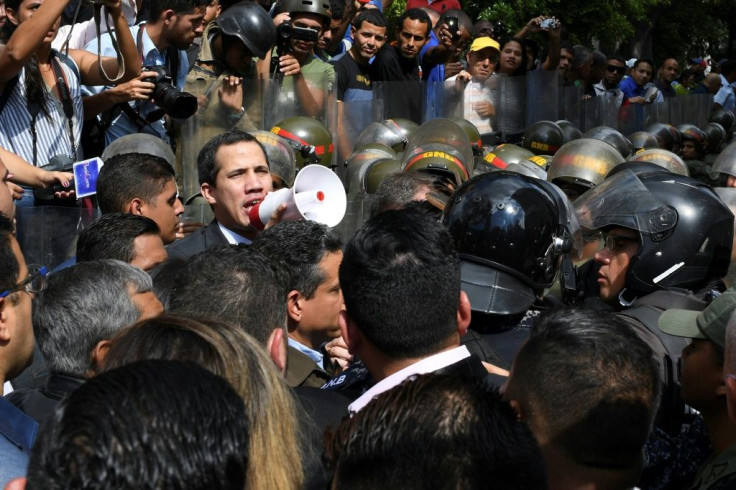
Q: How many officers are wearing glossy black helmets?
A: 2